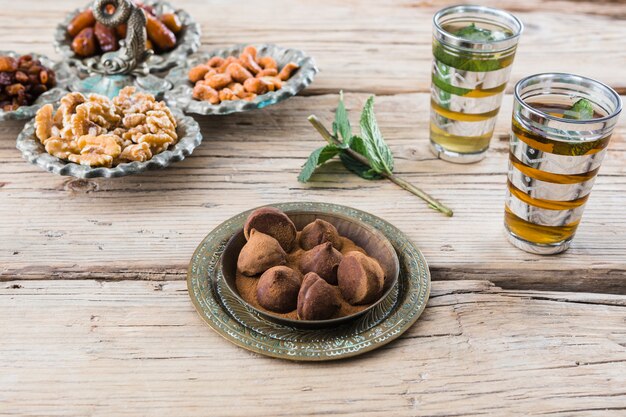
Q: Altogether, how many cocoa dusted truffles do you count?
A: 7